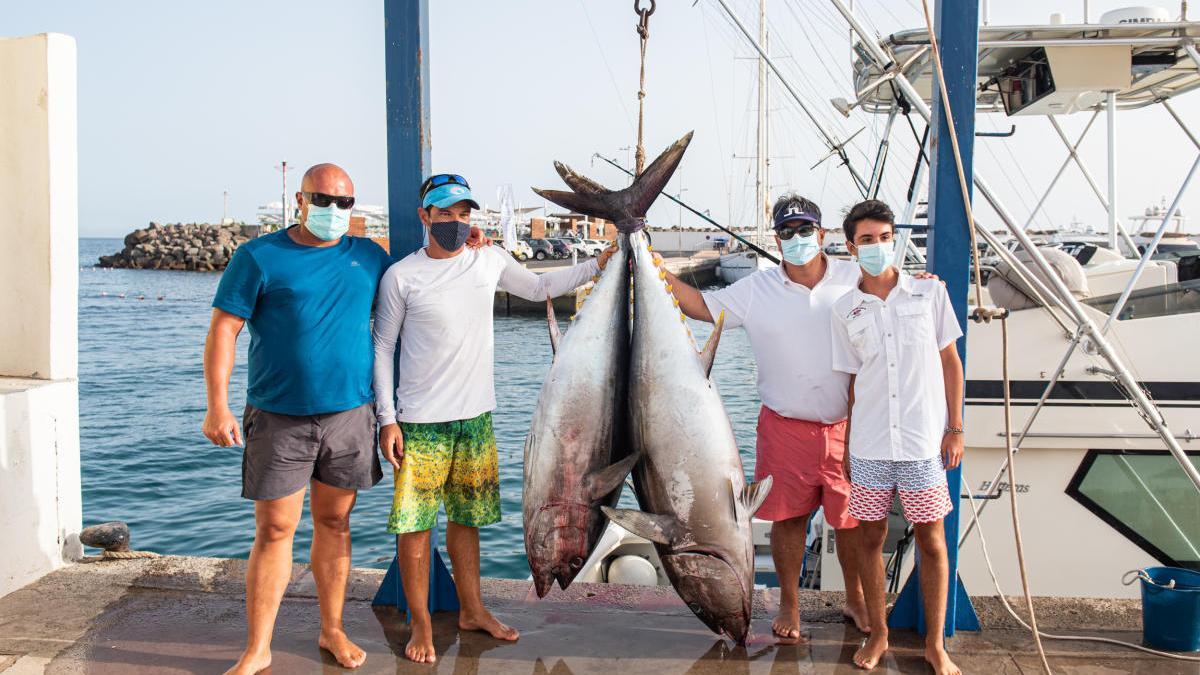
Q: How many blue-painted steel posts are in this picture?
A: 2